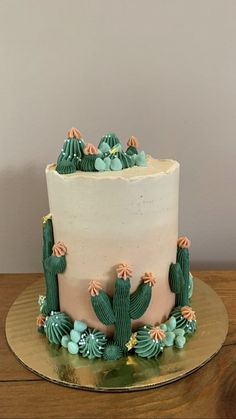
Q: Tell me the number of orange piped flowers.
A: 11